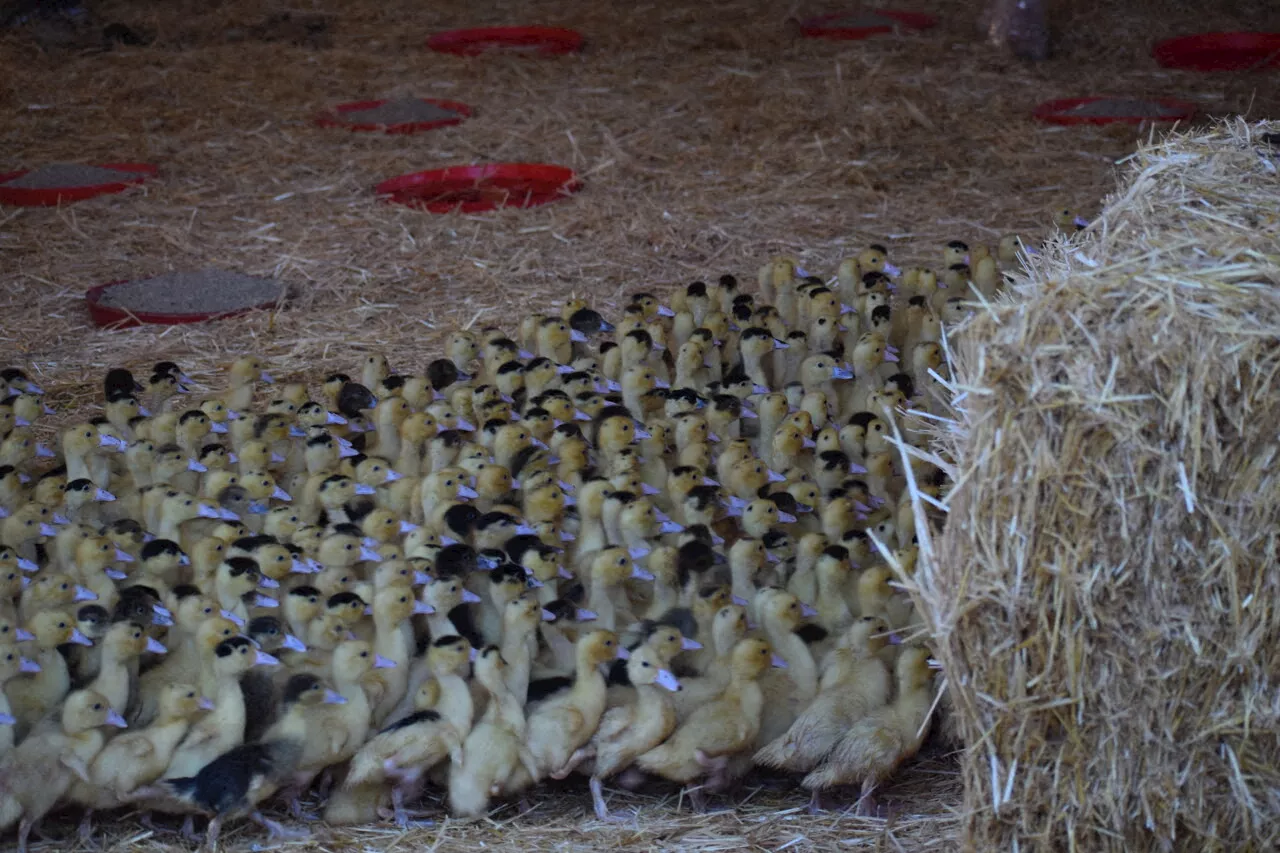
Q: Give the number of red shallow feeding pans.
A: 8